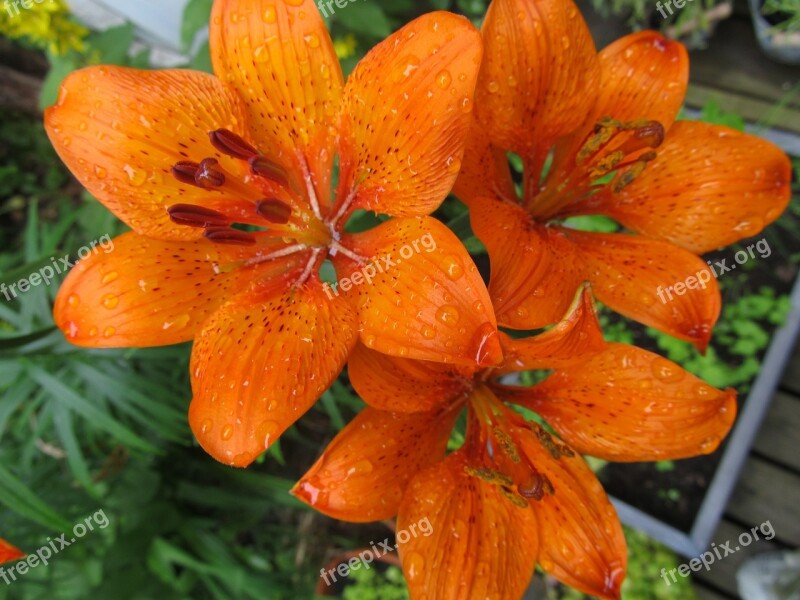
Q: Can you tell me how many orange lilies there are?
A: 3